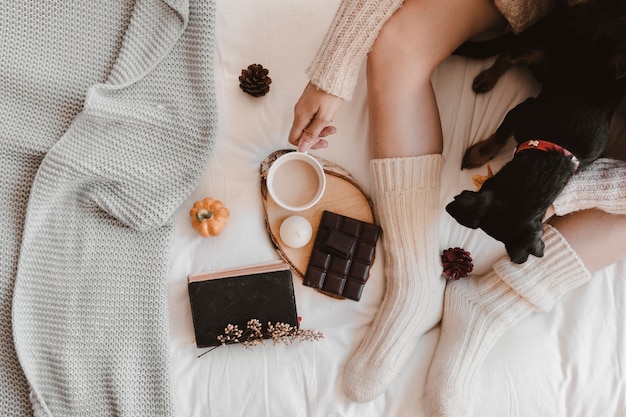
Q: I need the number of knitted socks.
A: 2